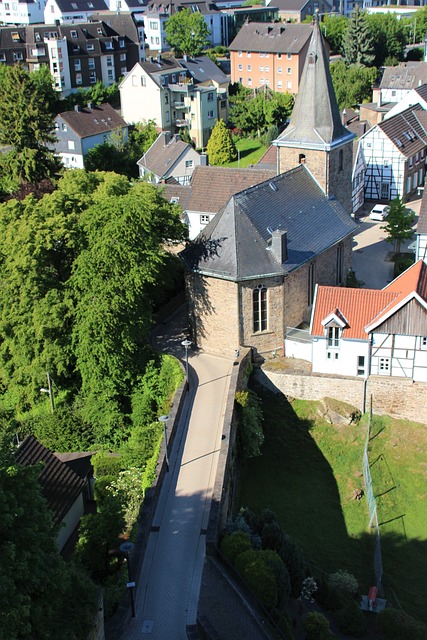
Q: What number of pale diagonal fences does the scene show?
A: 1